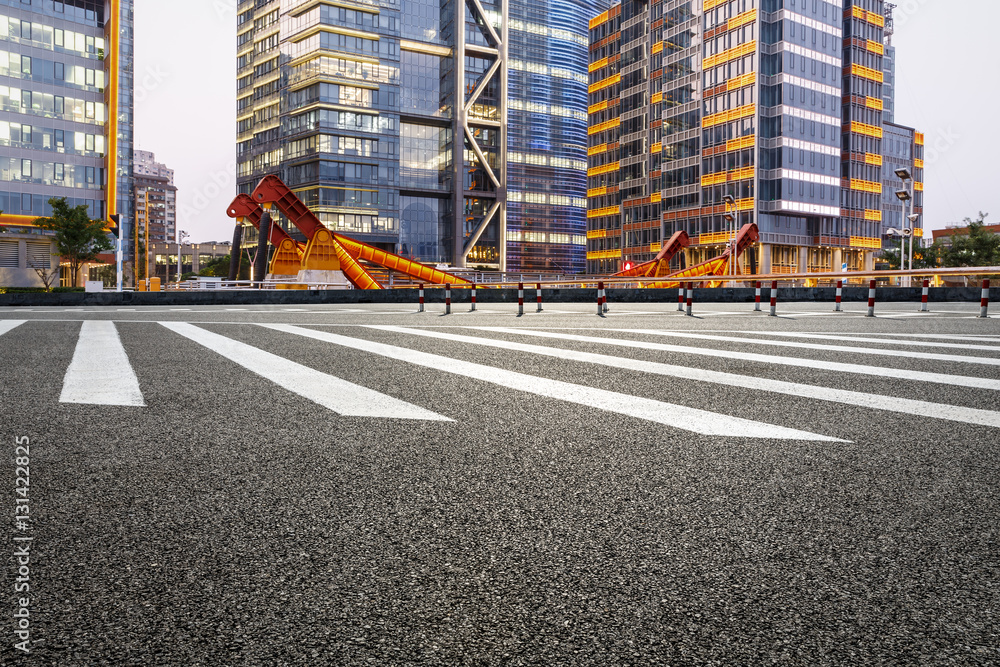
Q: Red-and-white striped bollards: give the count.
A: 15